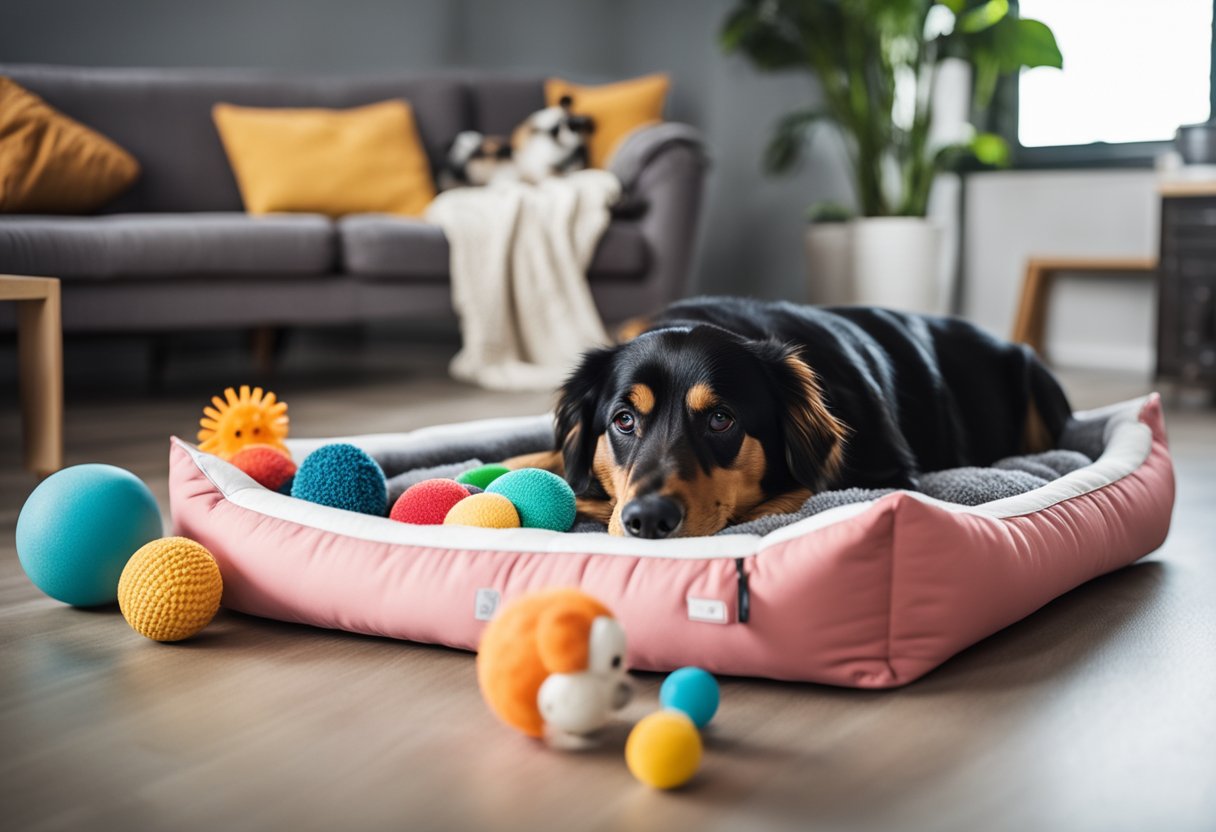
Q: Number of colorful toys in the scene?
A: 12